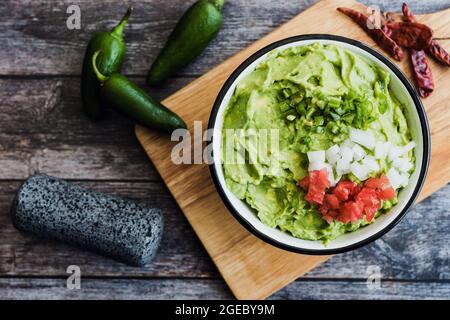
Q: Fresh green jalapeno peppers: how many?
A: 3